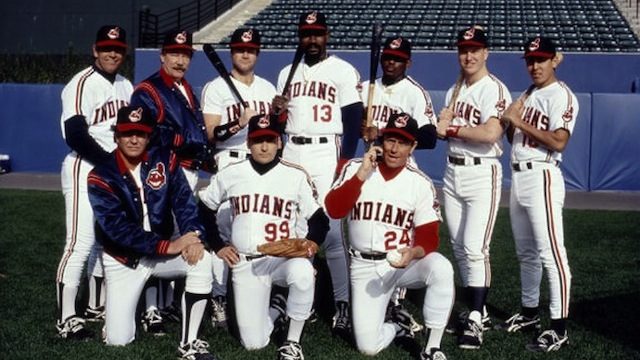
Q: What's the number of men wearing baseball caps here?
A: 10